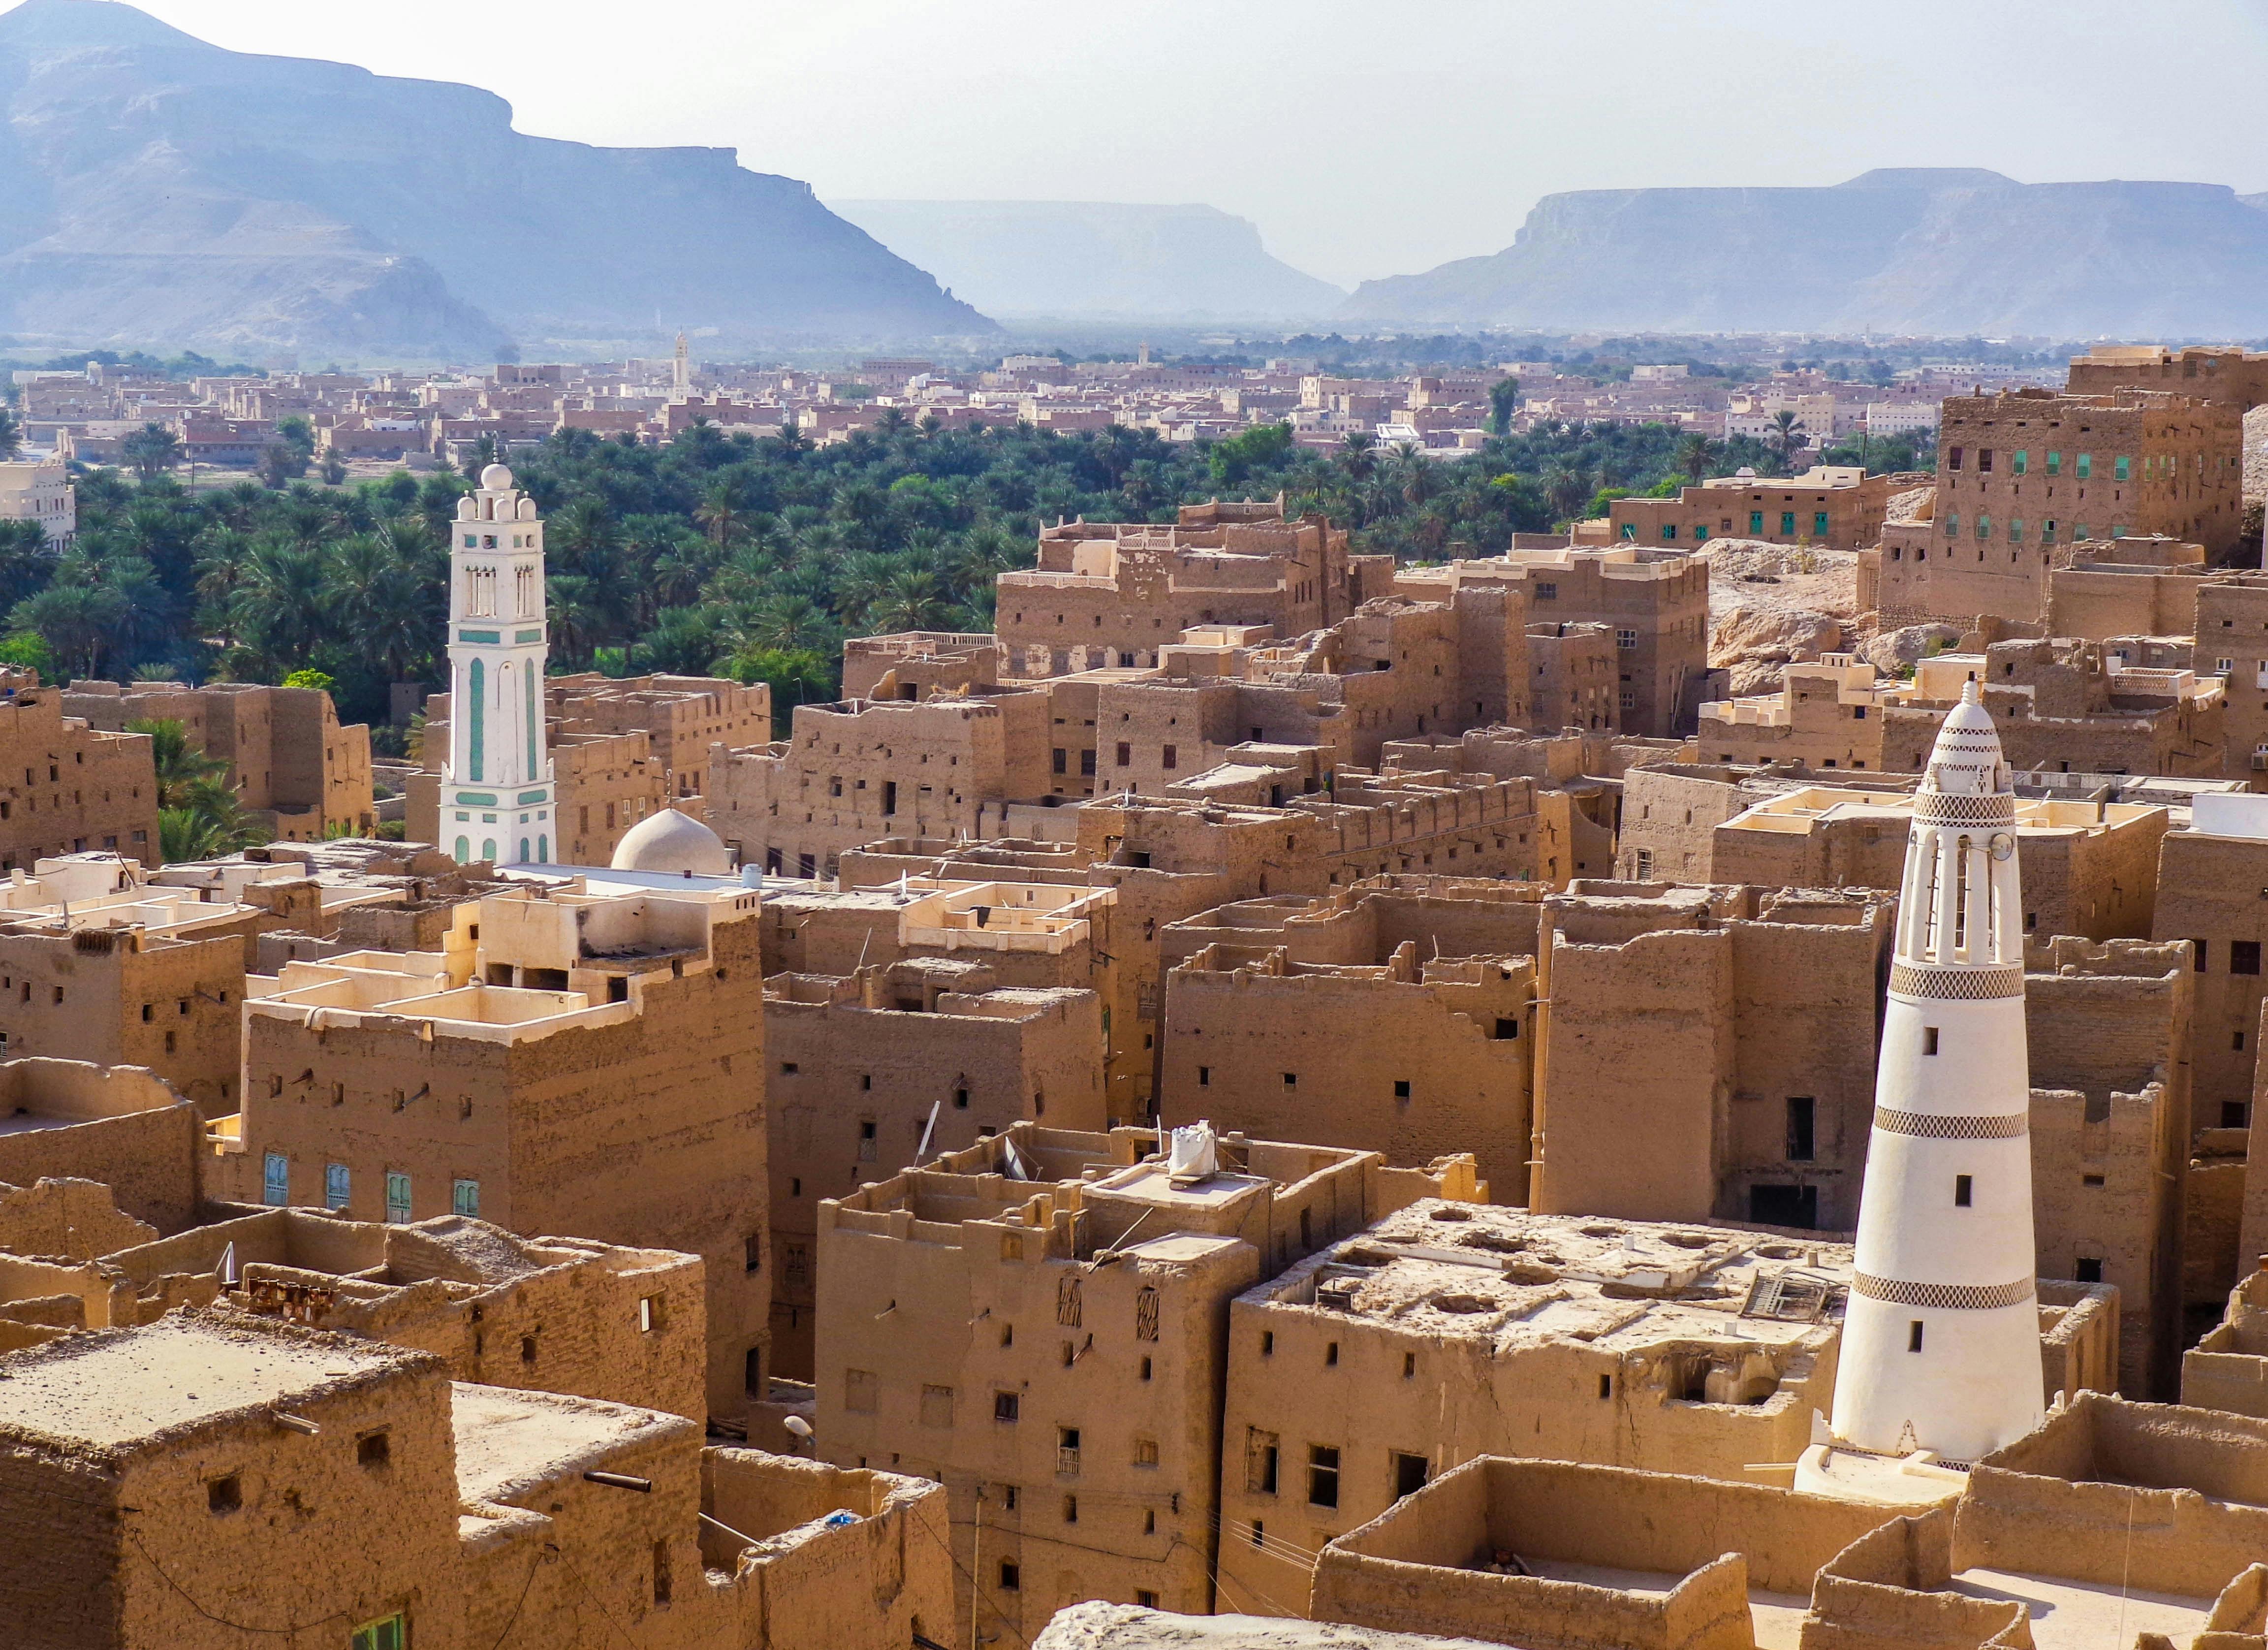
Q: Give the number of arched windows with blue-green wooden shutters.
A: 4